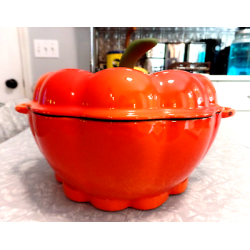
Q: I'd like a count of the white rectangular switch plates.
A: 1